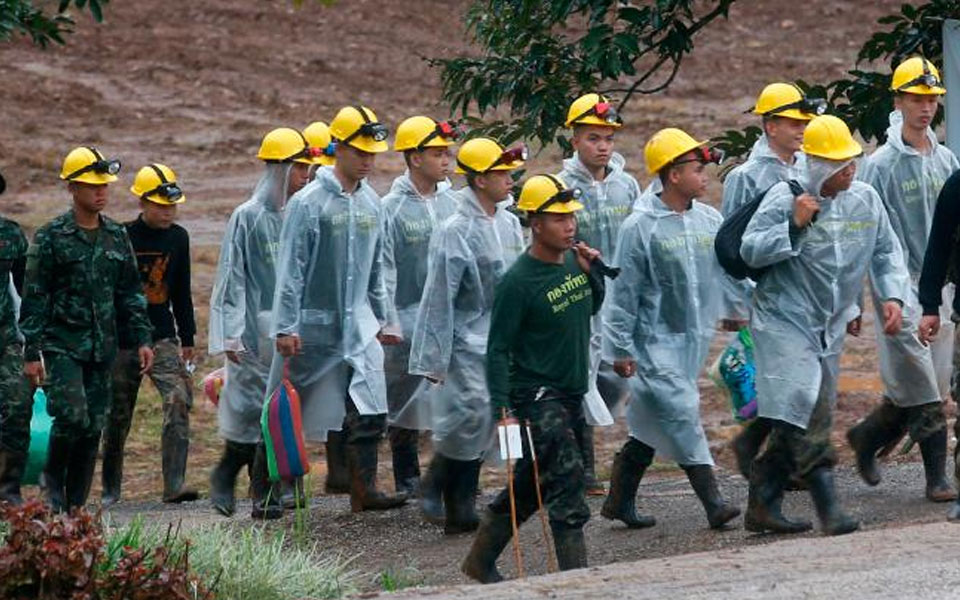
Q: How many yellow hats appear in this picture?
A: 13